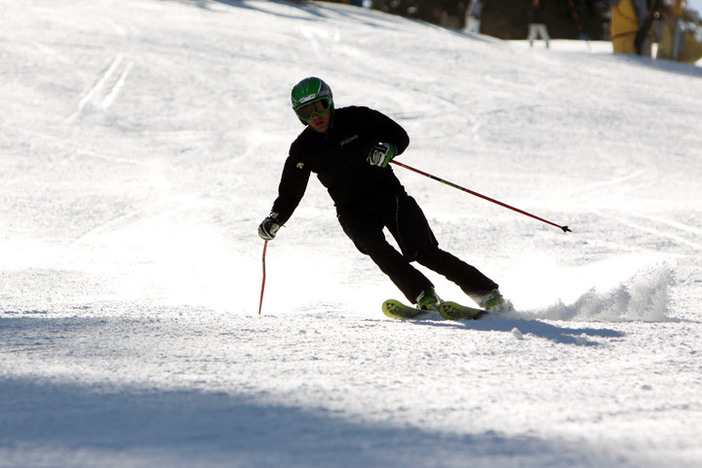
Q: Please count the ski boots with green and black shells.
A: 2